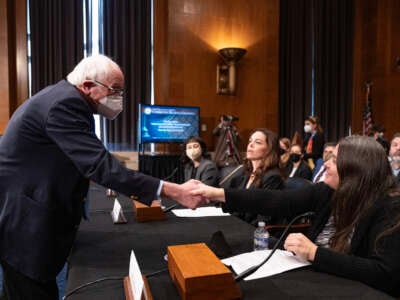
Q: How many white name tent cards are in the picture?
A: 2